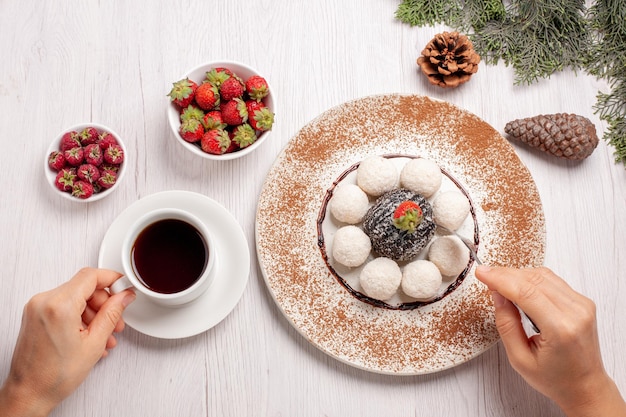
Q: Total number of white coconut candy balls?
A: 8